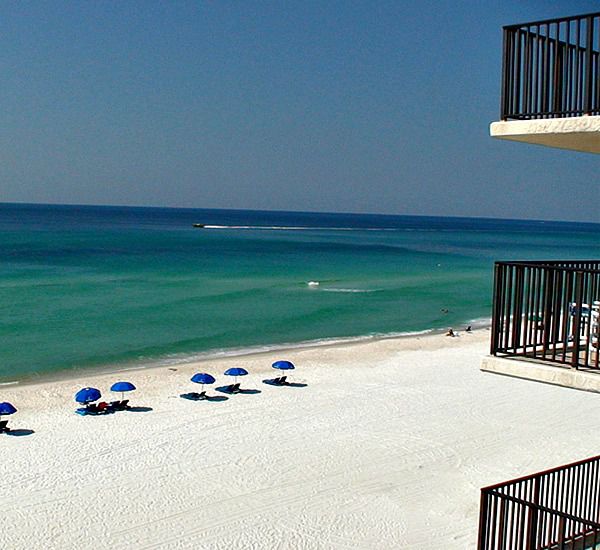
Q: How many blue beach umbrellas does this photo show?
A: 6